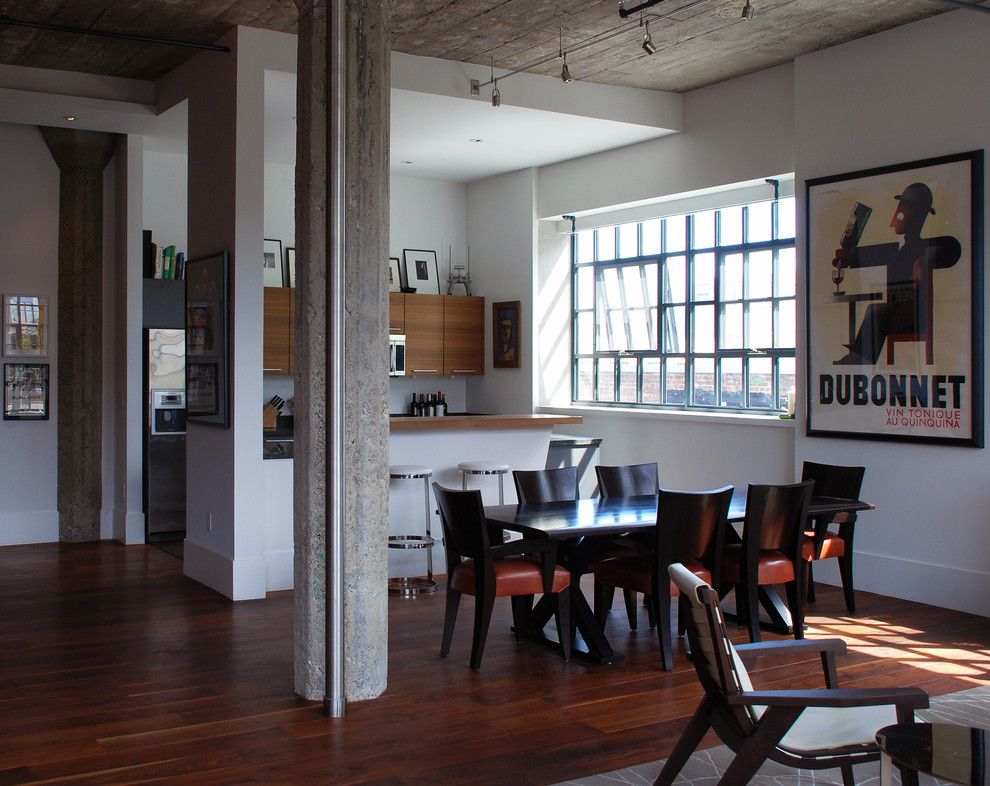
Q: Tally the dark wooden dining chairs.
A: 6